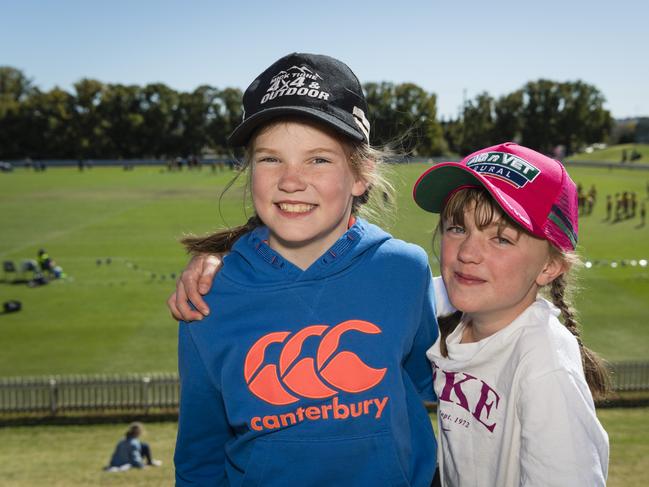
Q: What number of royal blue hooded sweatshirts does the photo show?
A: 1